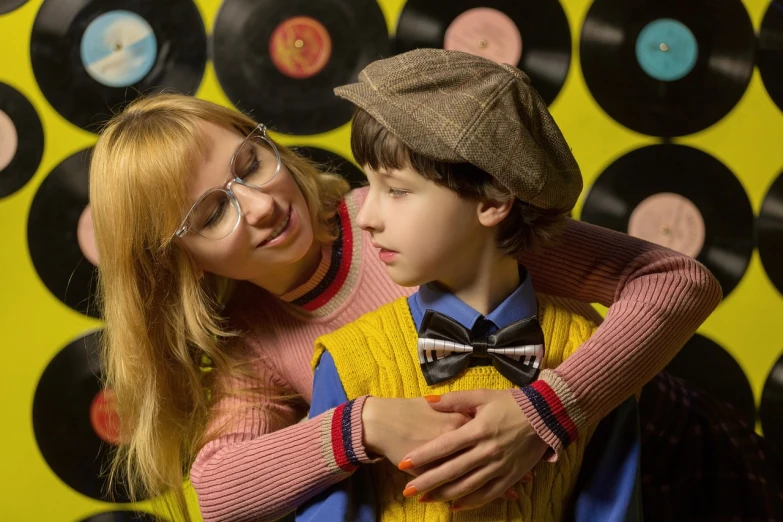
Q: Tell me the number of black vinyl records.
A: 15